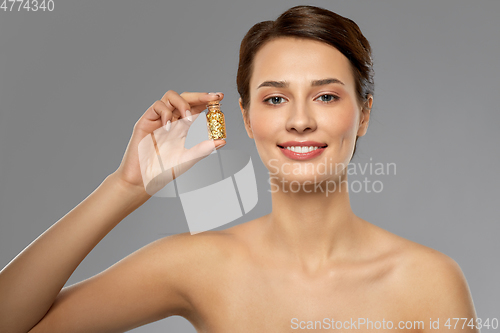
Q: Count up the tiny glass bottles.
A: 1